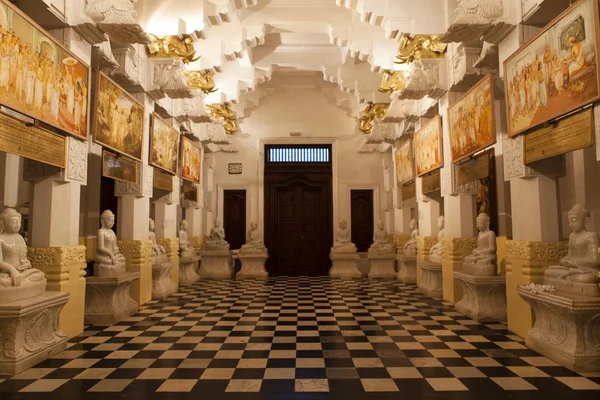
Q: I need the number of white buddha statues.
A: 12